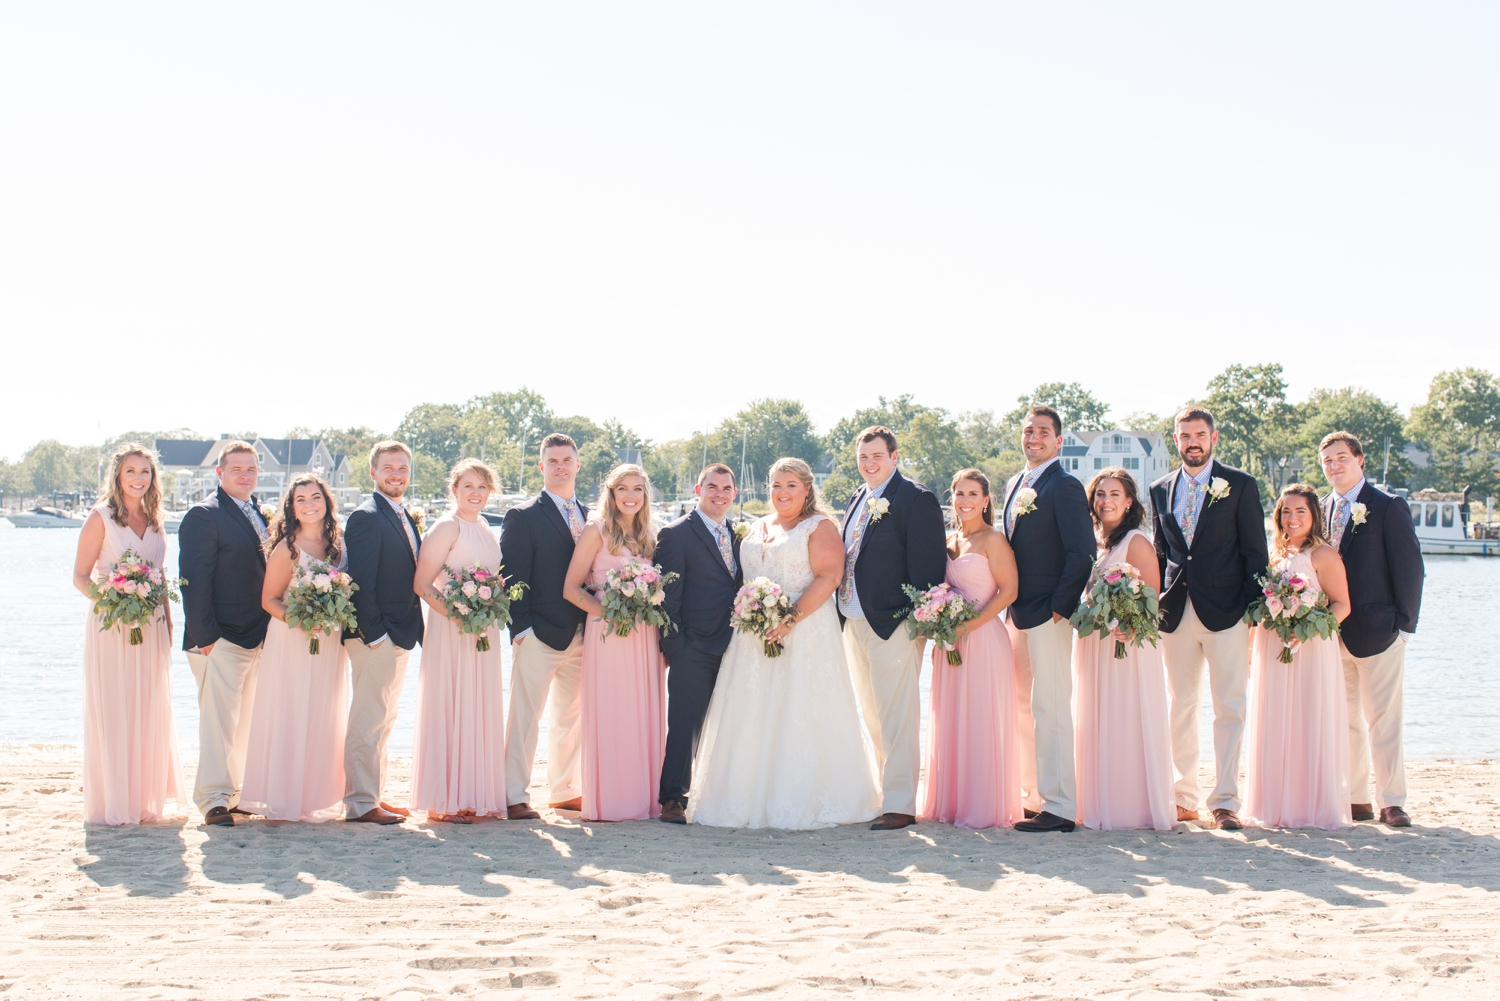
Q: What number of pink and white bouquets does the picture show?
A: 8